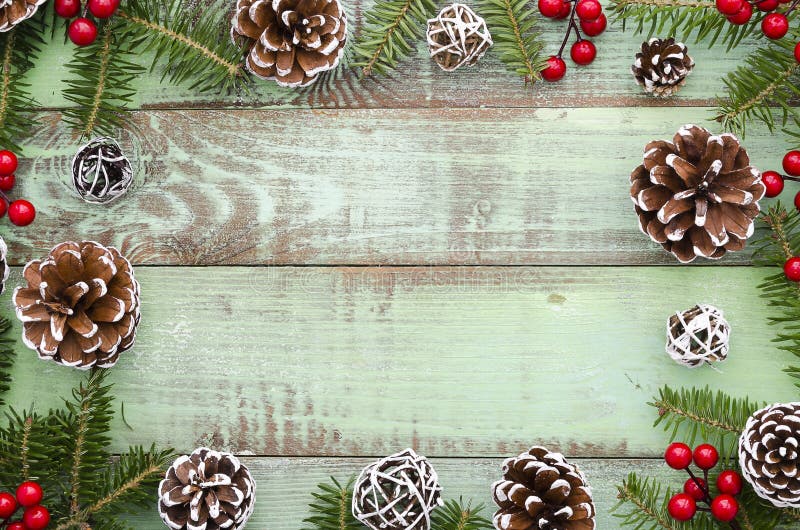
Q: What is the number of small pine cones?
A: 1